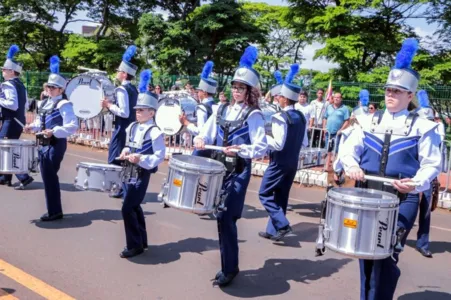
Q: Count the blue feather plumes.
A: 11